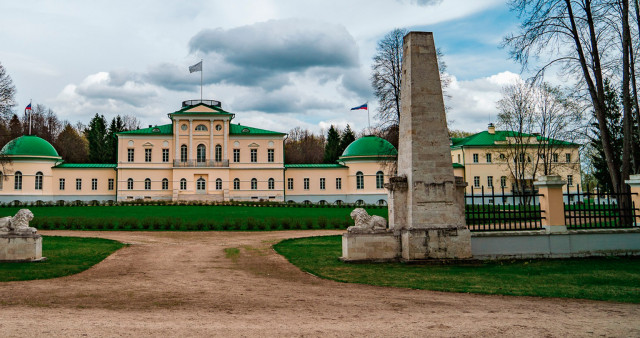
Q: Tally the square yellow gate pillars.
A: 2